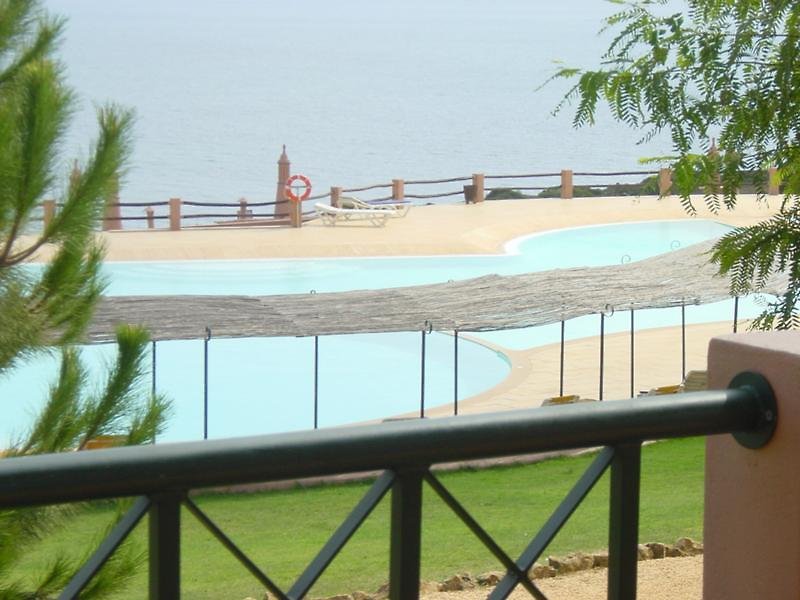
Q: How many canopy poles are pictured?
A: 10